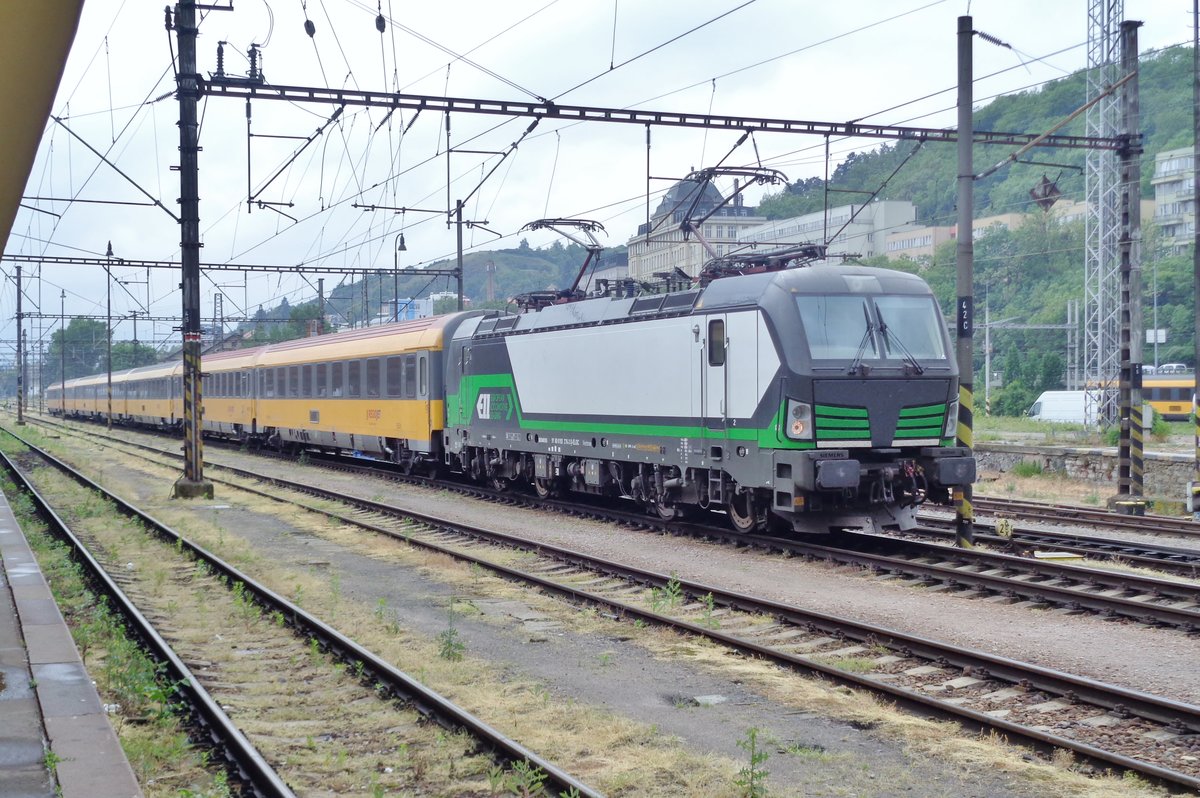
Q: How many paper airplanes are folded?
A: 0